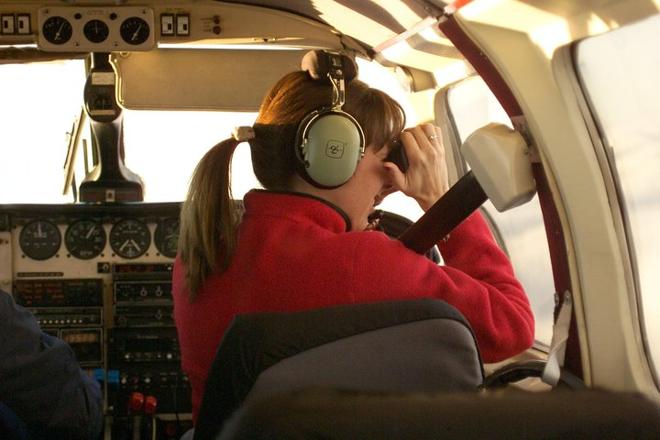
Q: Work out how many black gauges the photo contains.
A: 7